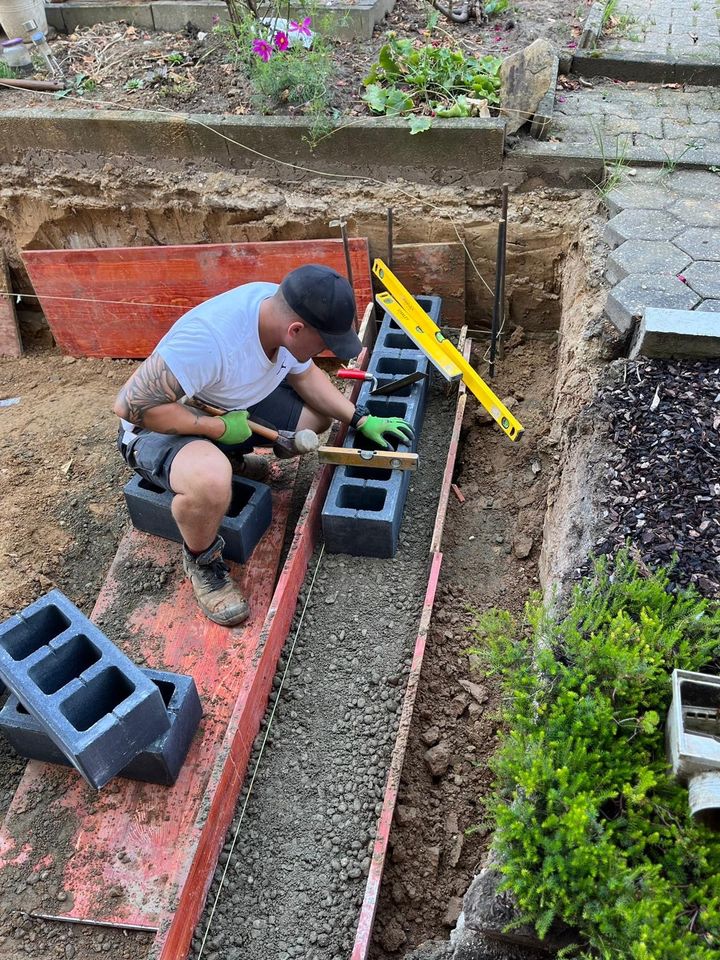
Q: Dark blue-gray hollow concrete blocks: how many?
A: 6